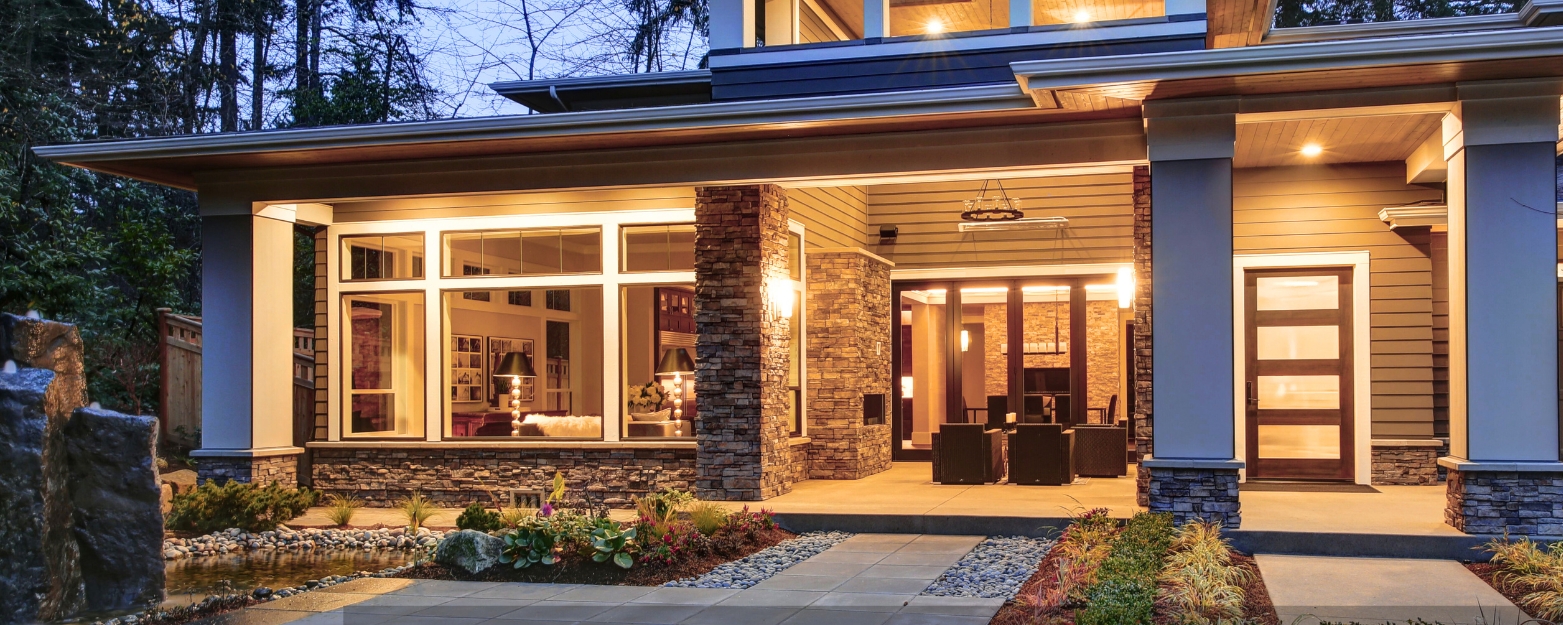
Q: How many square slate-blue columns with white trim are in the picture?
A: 3